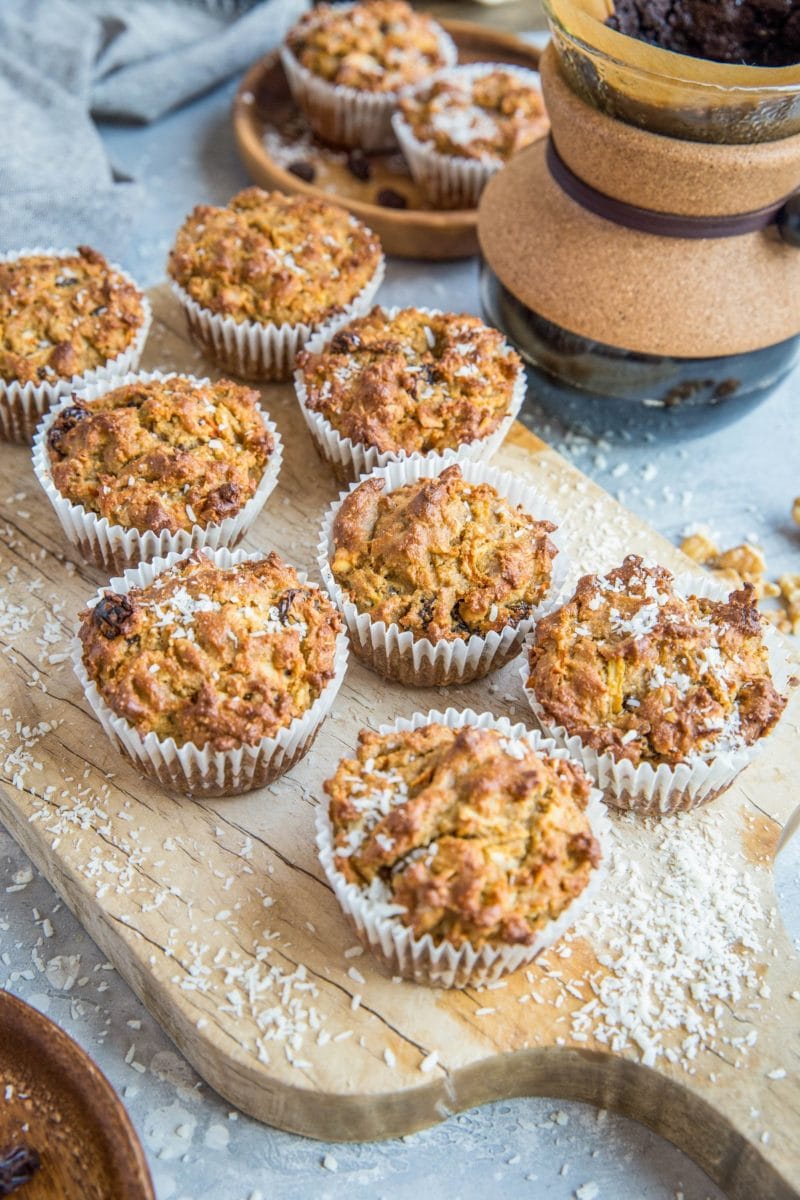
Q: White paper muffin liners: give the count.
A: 10